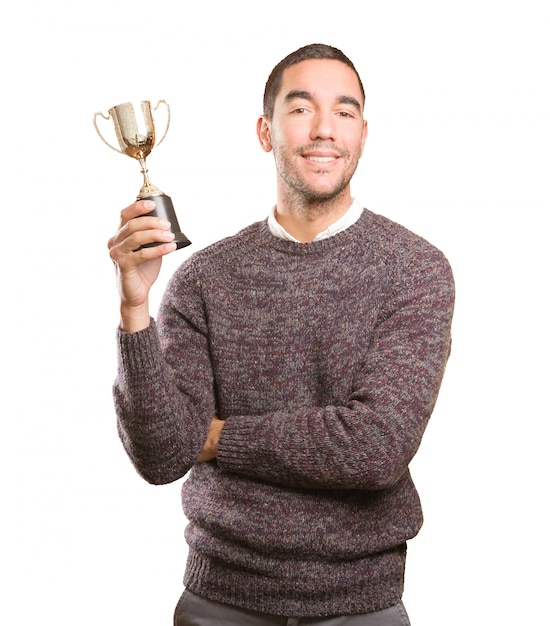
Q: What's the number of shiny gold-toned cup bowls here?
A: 1